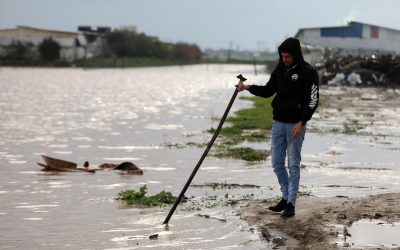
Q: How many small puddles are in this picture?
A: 1